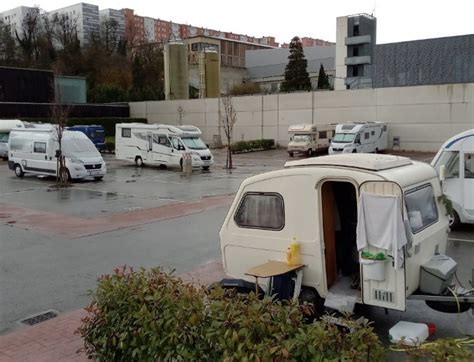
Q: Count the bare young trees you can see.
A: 2